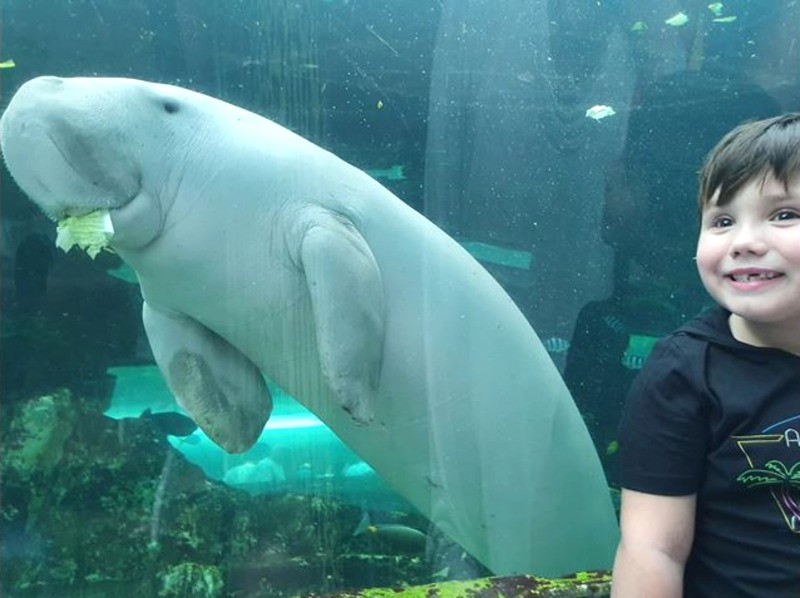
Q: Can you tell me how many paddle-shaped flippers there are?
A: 2